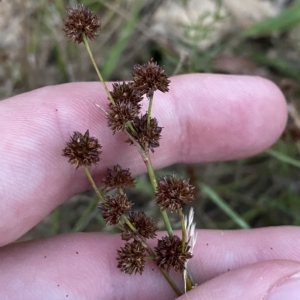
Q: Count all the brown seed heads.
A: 12